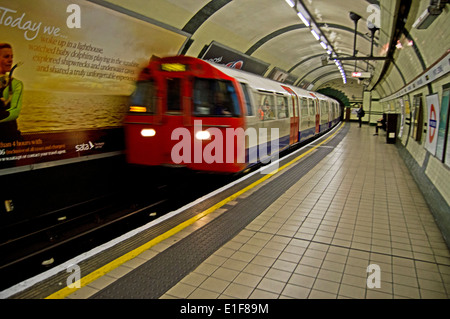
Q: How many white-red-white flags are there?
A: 0